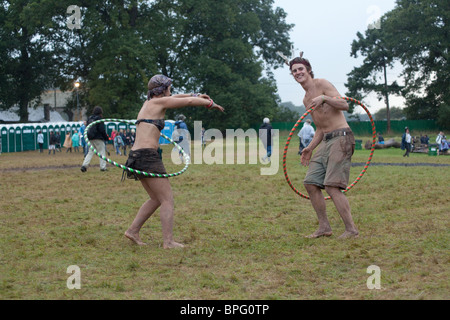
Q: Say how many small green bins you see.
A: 2